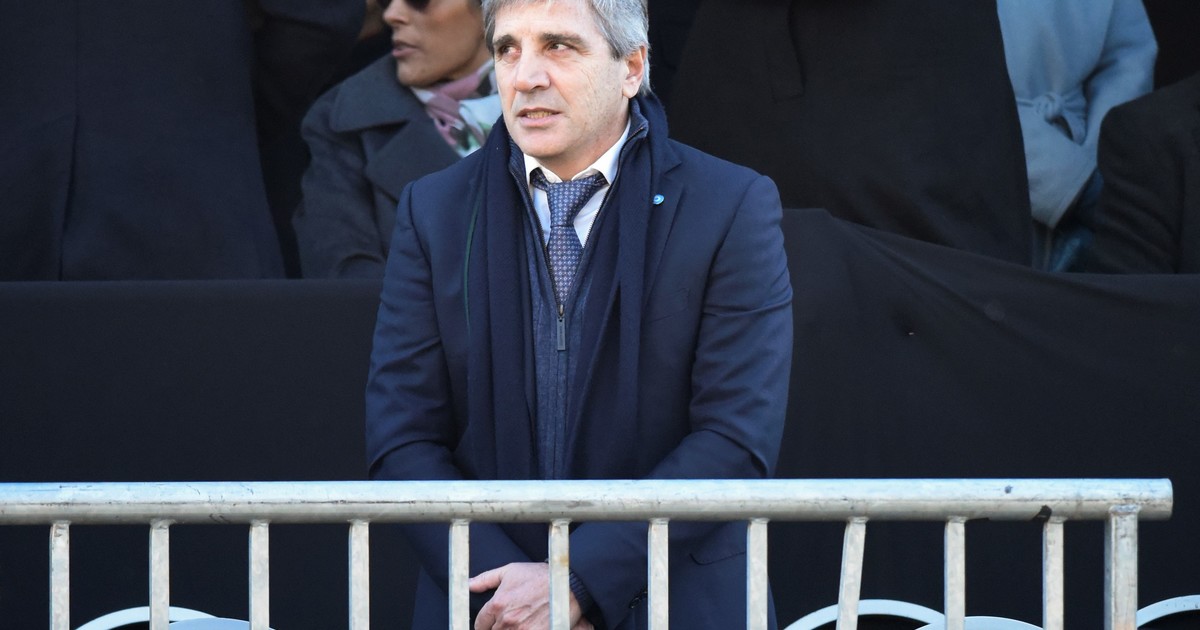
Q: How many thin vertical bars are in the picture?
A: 11